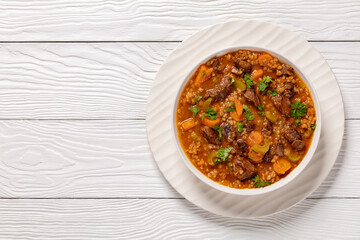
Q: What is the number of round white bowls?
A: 1